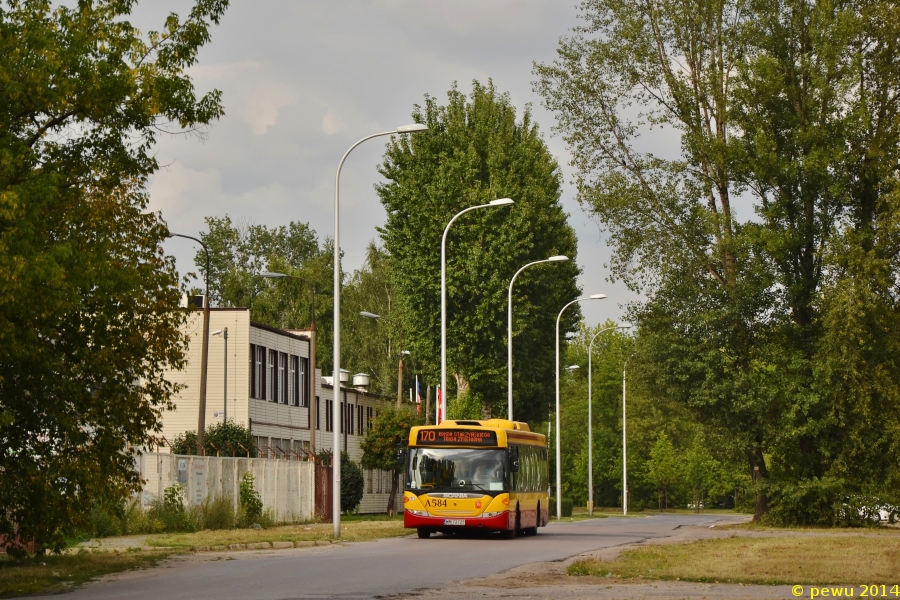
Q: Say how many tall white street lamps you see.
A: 6